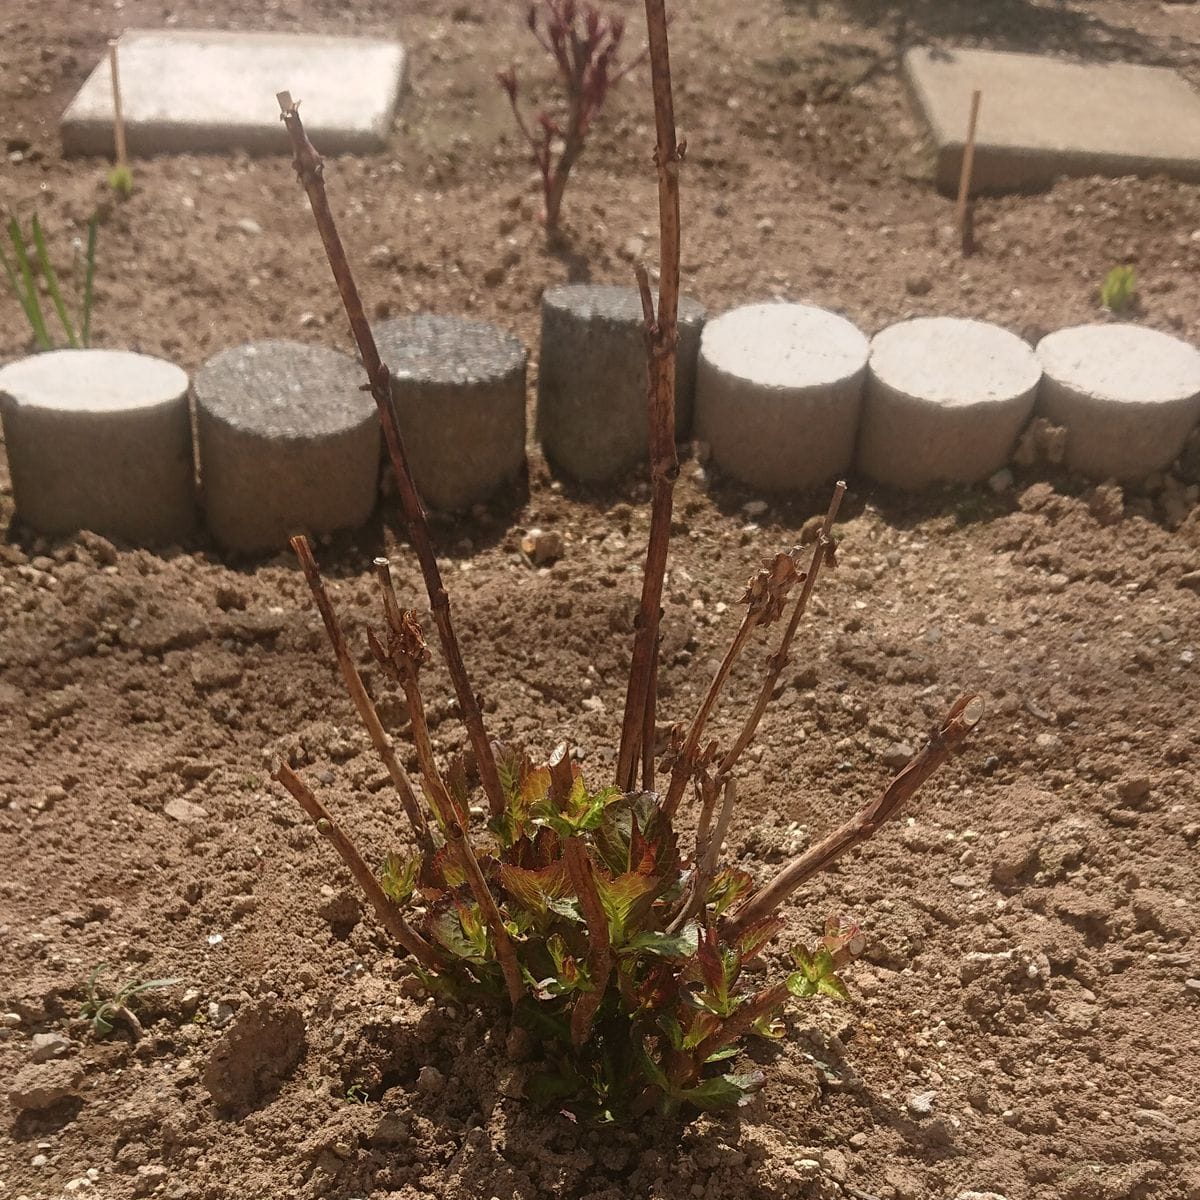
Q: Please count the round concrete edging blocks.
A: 7